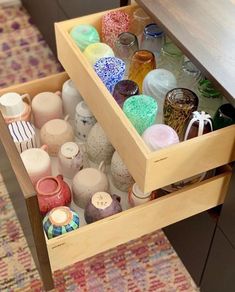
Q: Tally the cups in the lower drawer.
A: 15